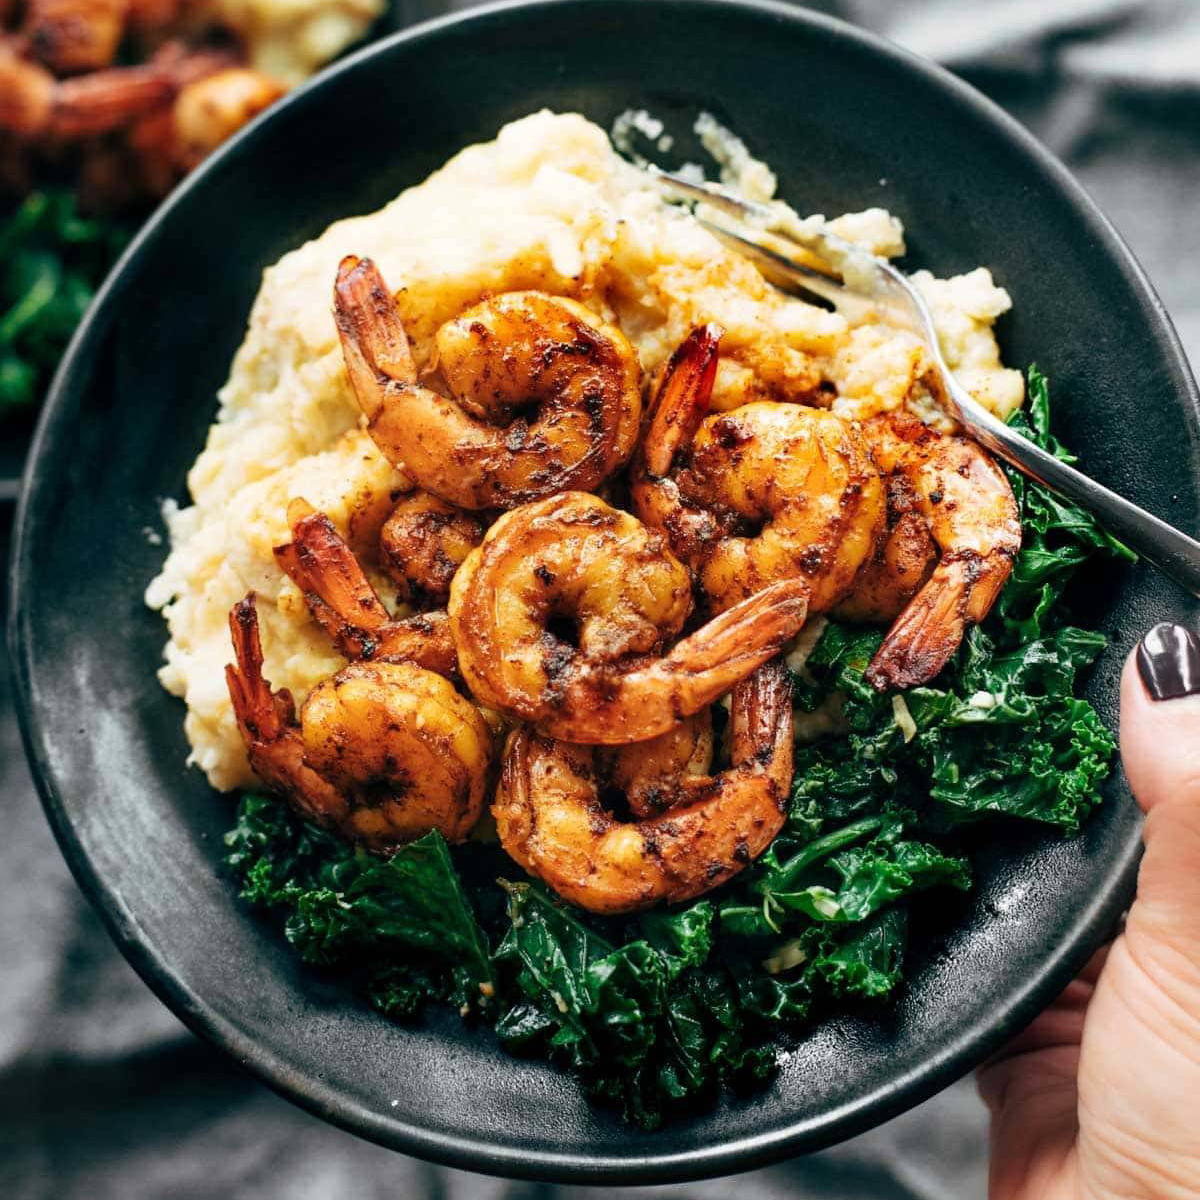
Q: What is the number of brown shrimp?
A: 7